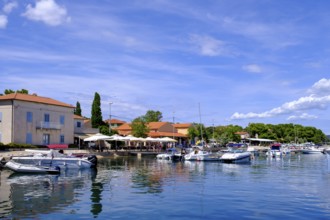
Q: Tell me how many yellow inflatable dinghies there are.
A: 0